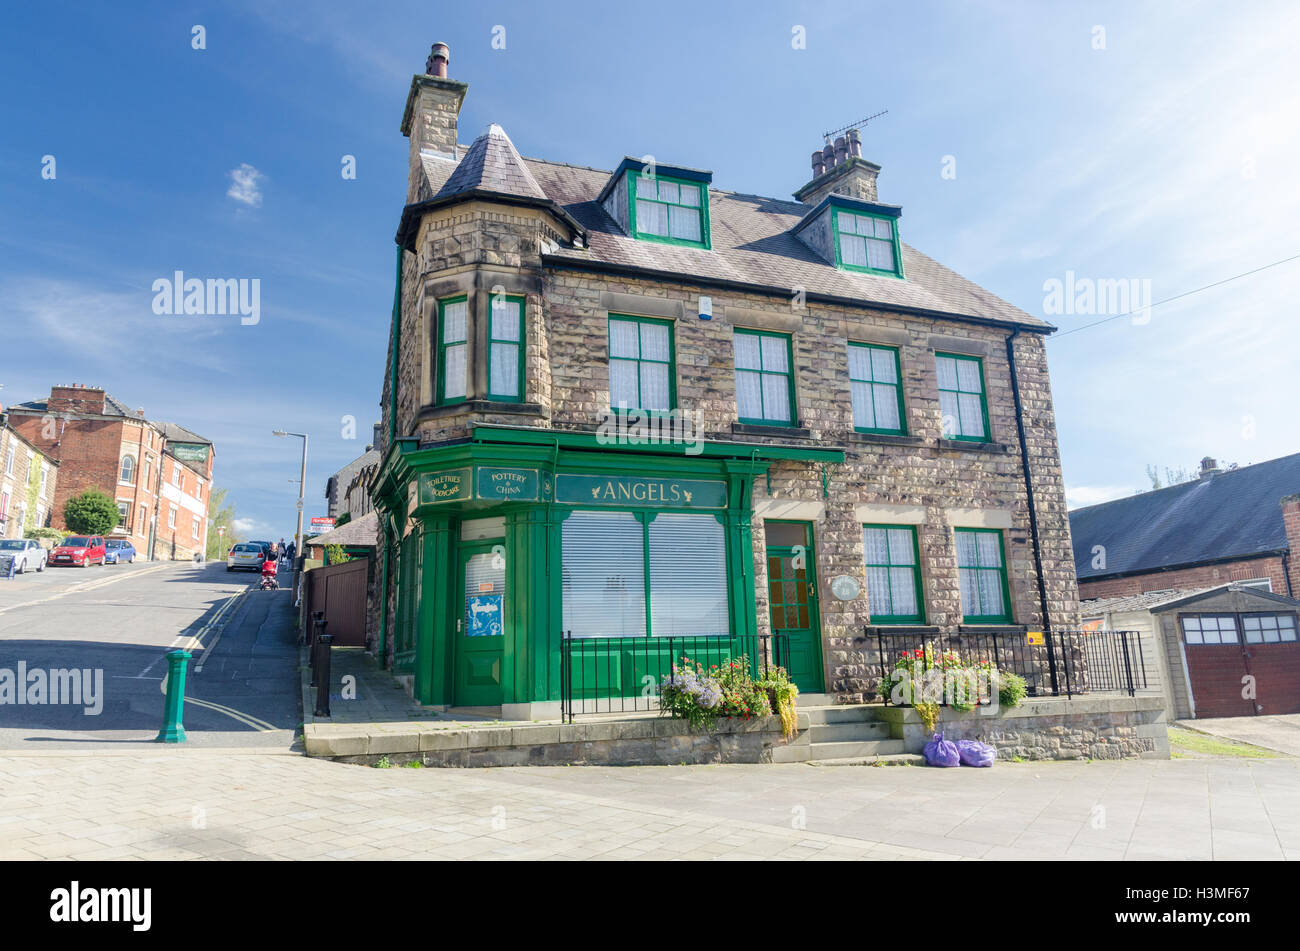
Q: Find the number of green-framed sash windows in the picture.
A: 10